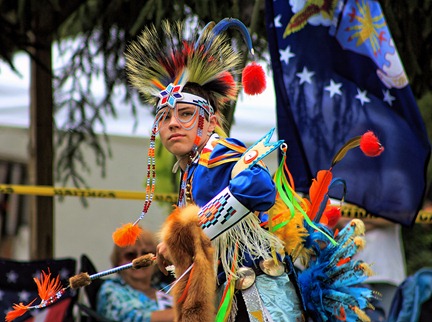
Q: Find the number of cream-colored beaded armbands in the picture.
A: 1